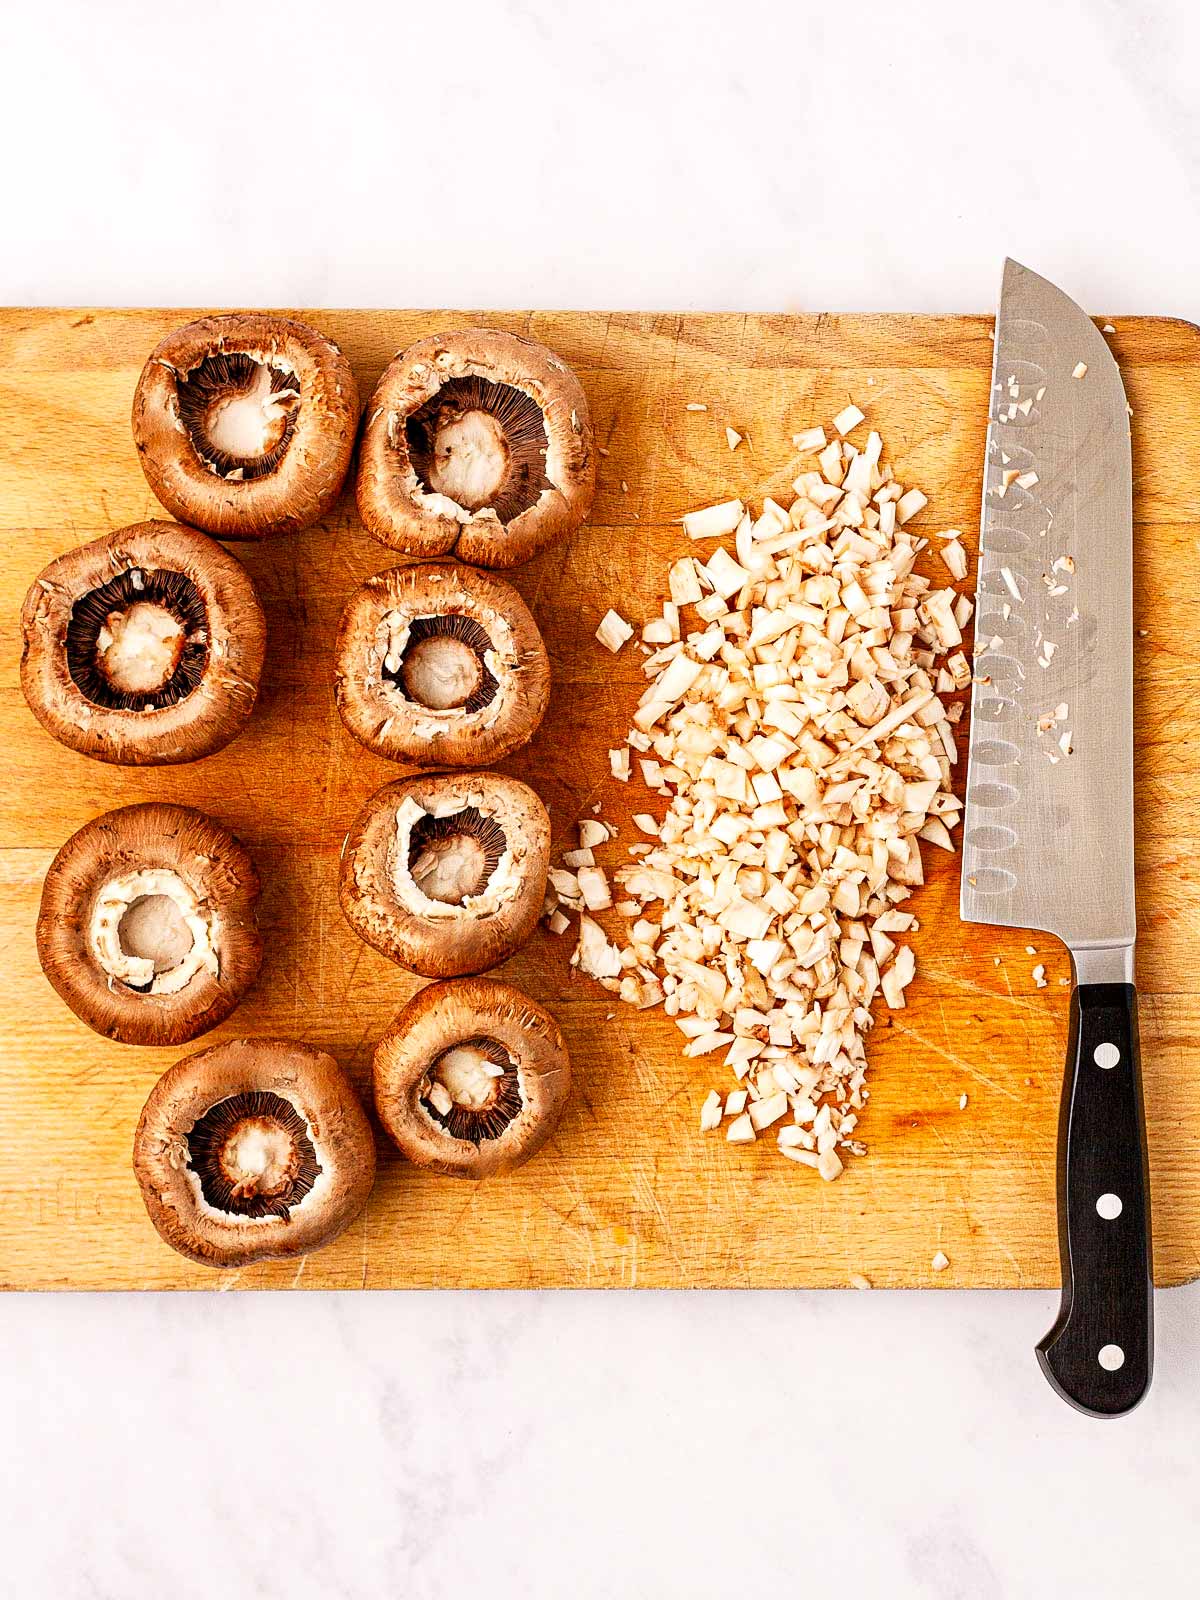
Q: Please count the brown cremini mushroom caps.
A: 8